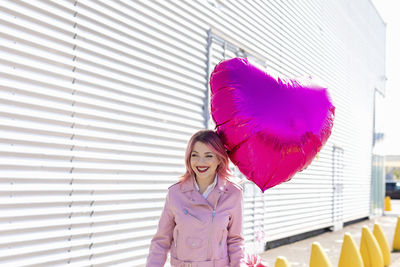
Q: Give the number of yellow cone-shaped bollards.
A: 7